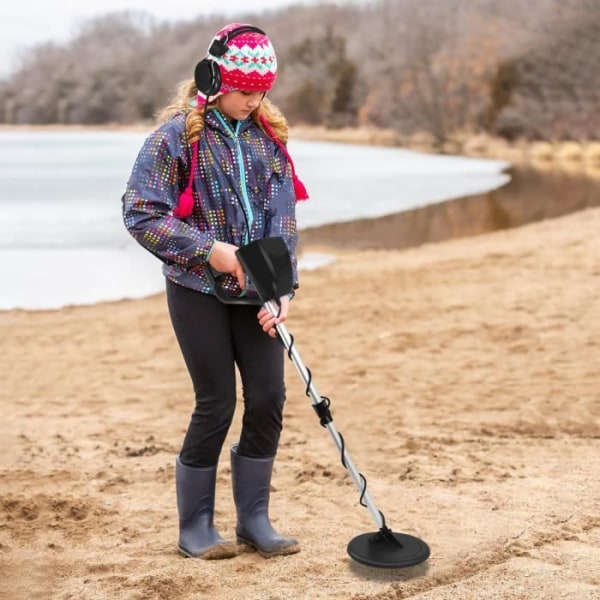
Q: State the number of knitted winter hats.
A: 1